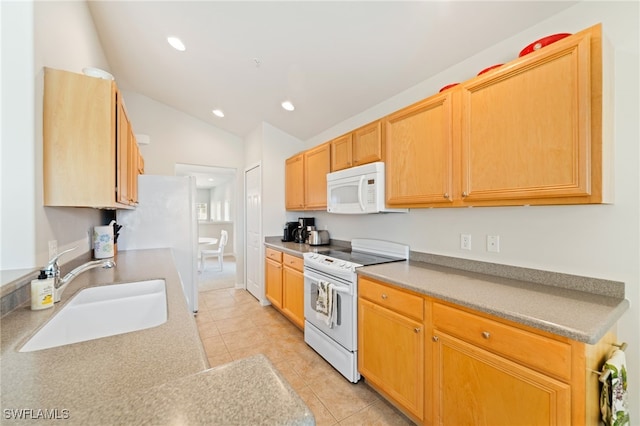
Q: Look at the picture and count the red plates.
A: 3